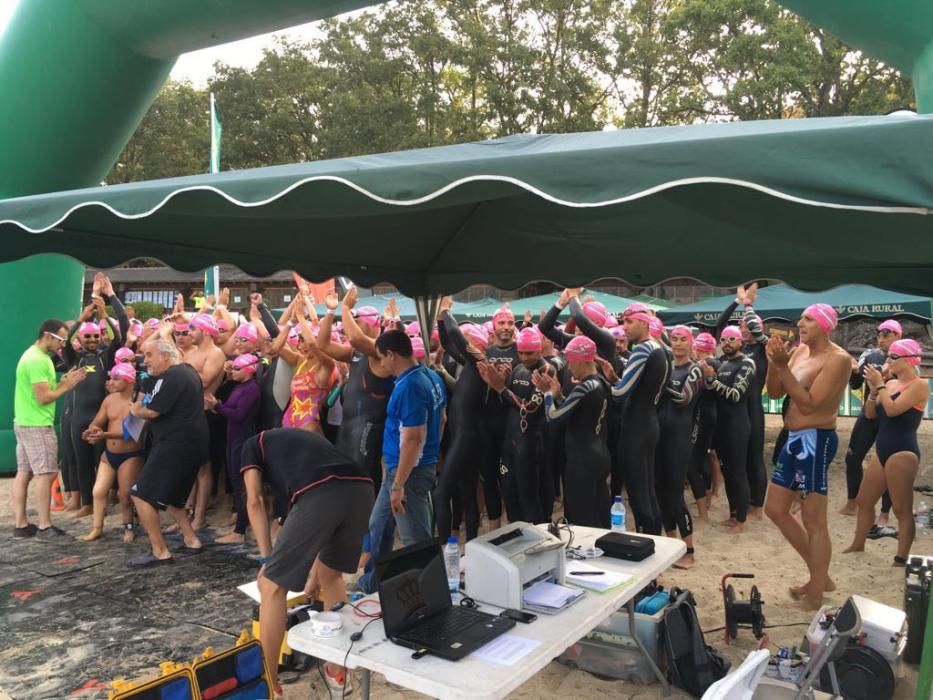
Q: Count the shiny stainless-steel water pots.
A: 0